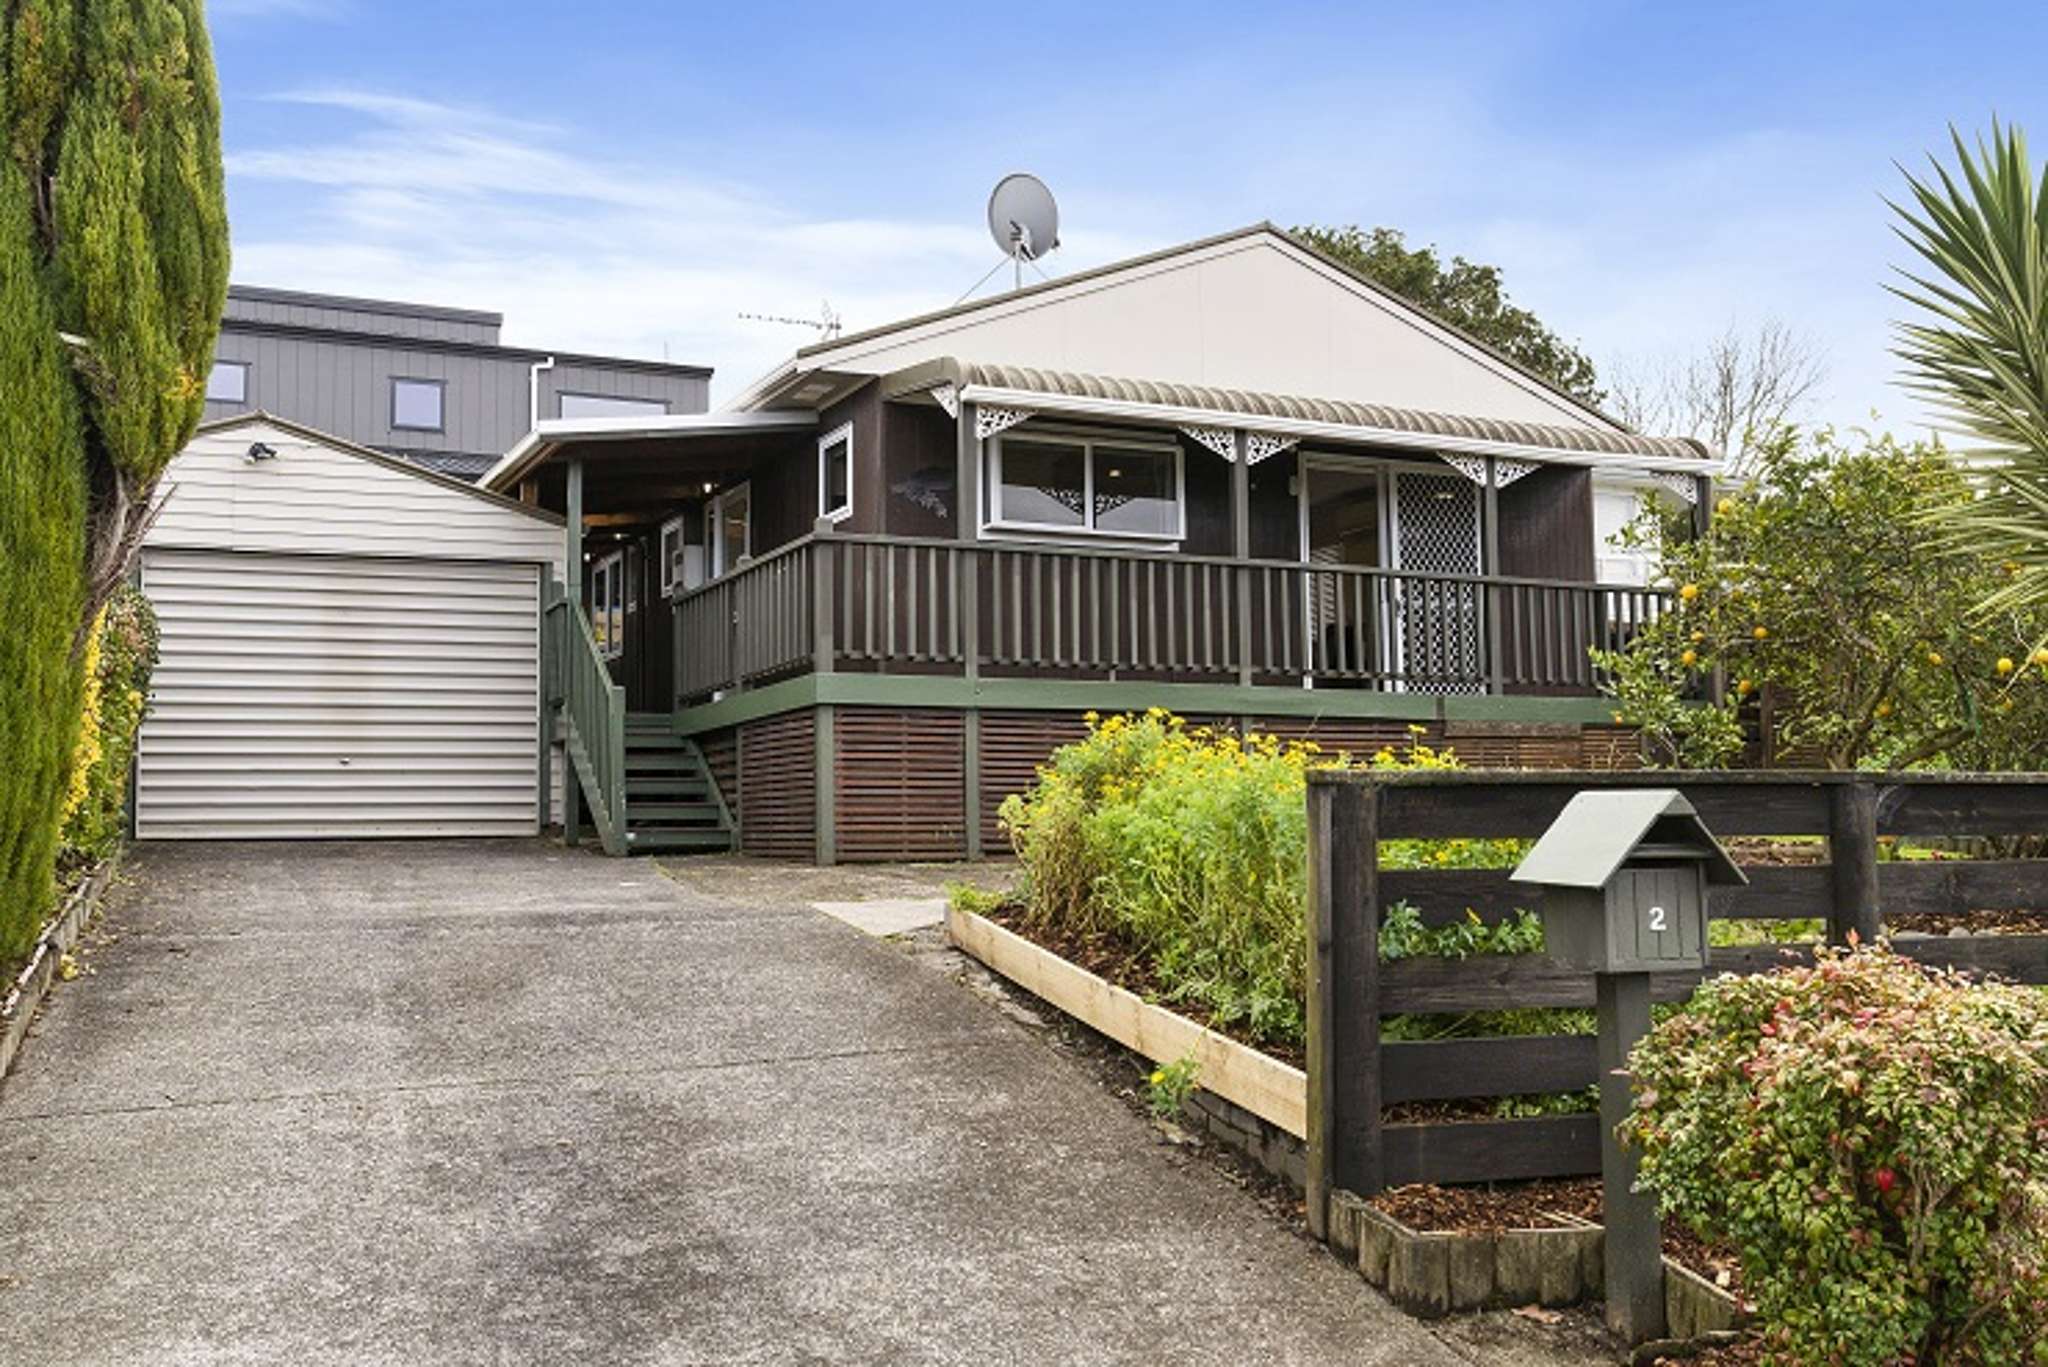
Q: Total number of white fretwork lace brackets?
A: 7